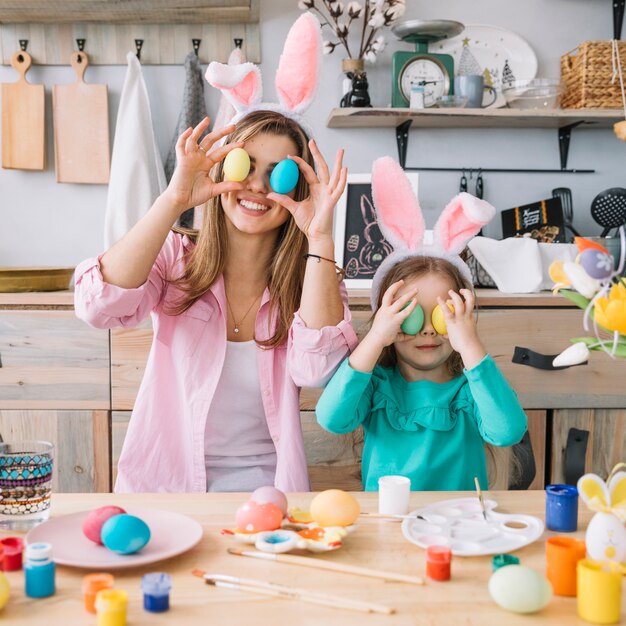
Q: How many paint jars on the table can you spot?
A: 11